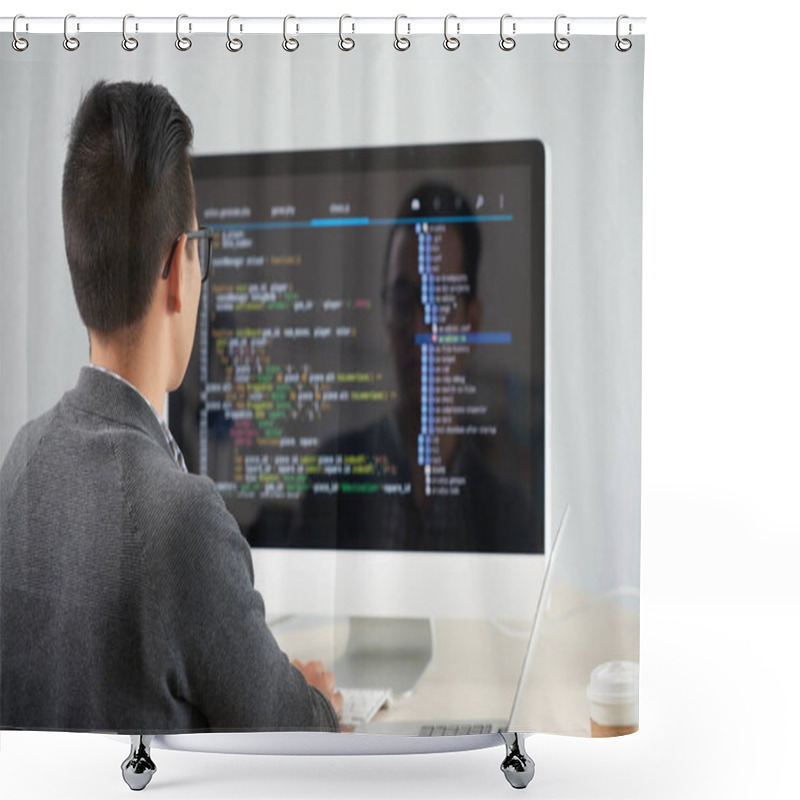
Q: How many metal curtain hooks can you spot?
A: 12